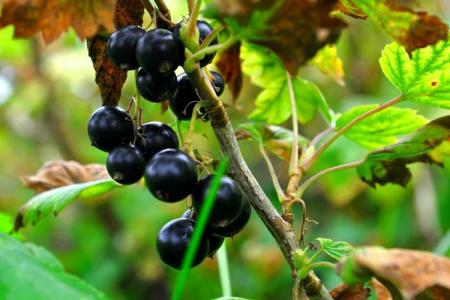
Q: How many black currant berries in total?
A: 14